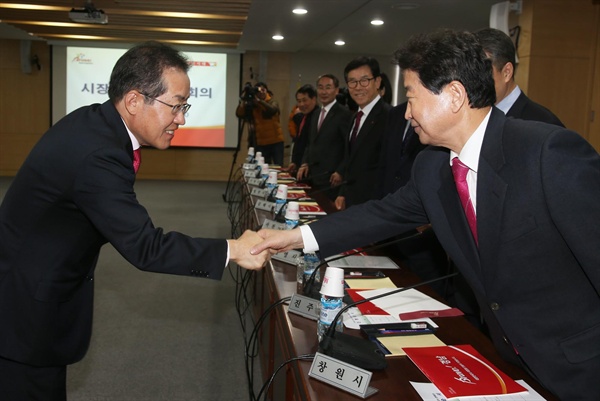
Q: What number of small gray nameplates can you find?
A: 9